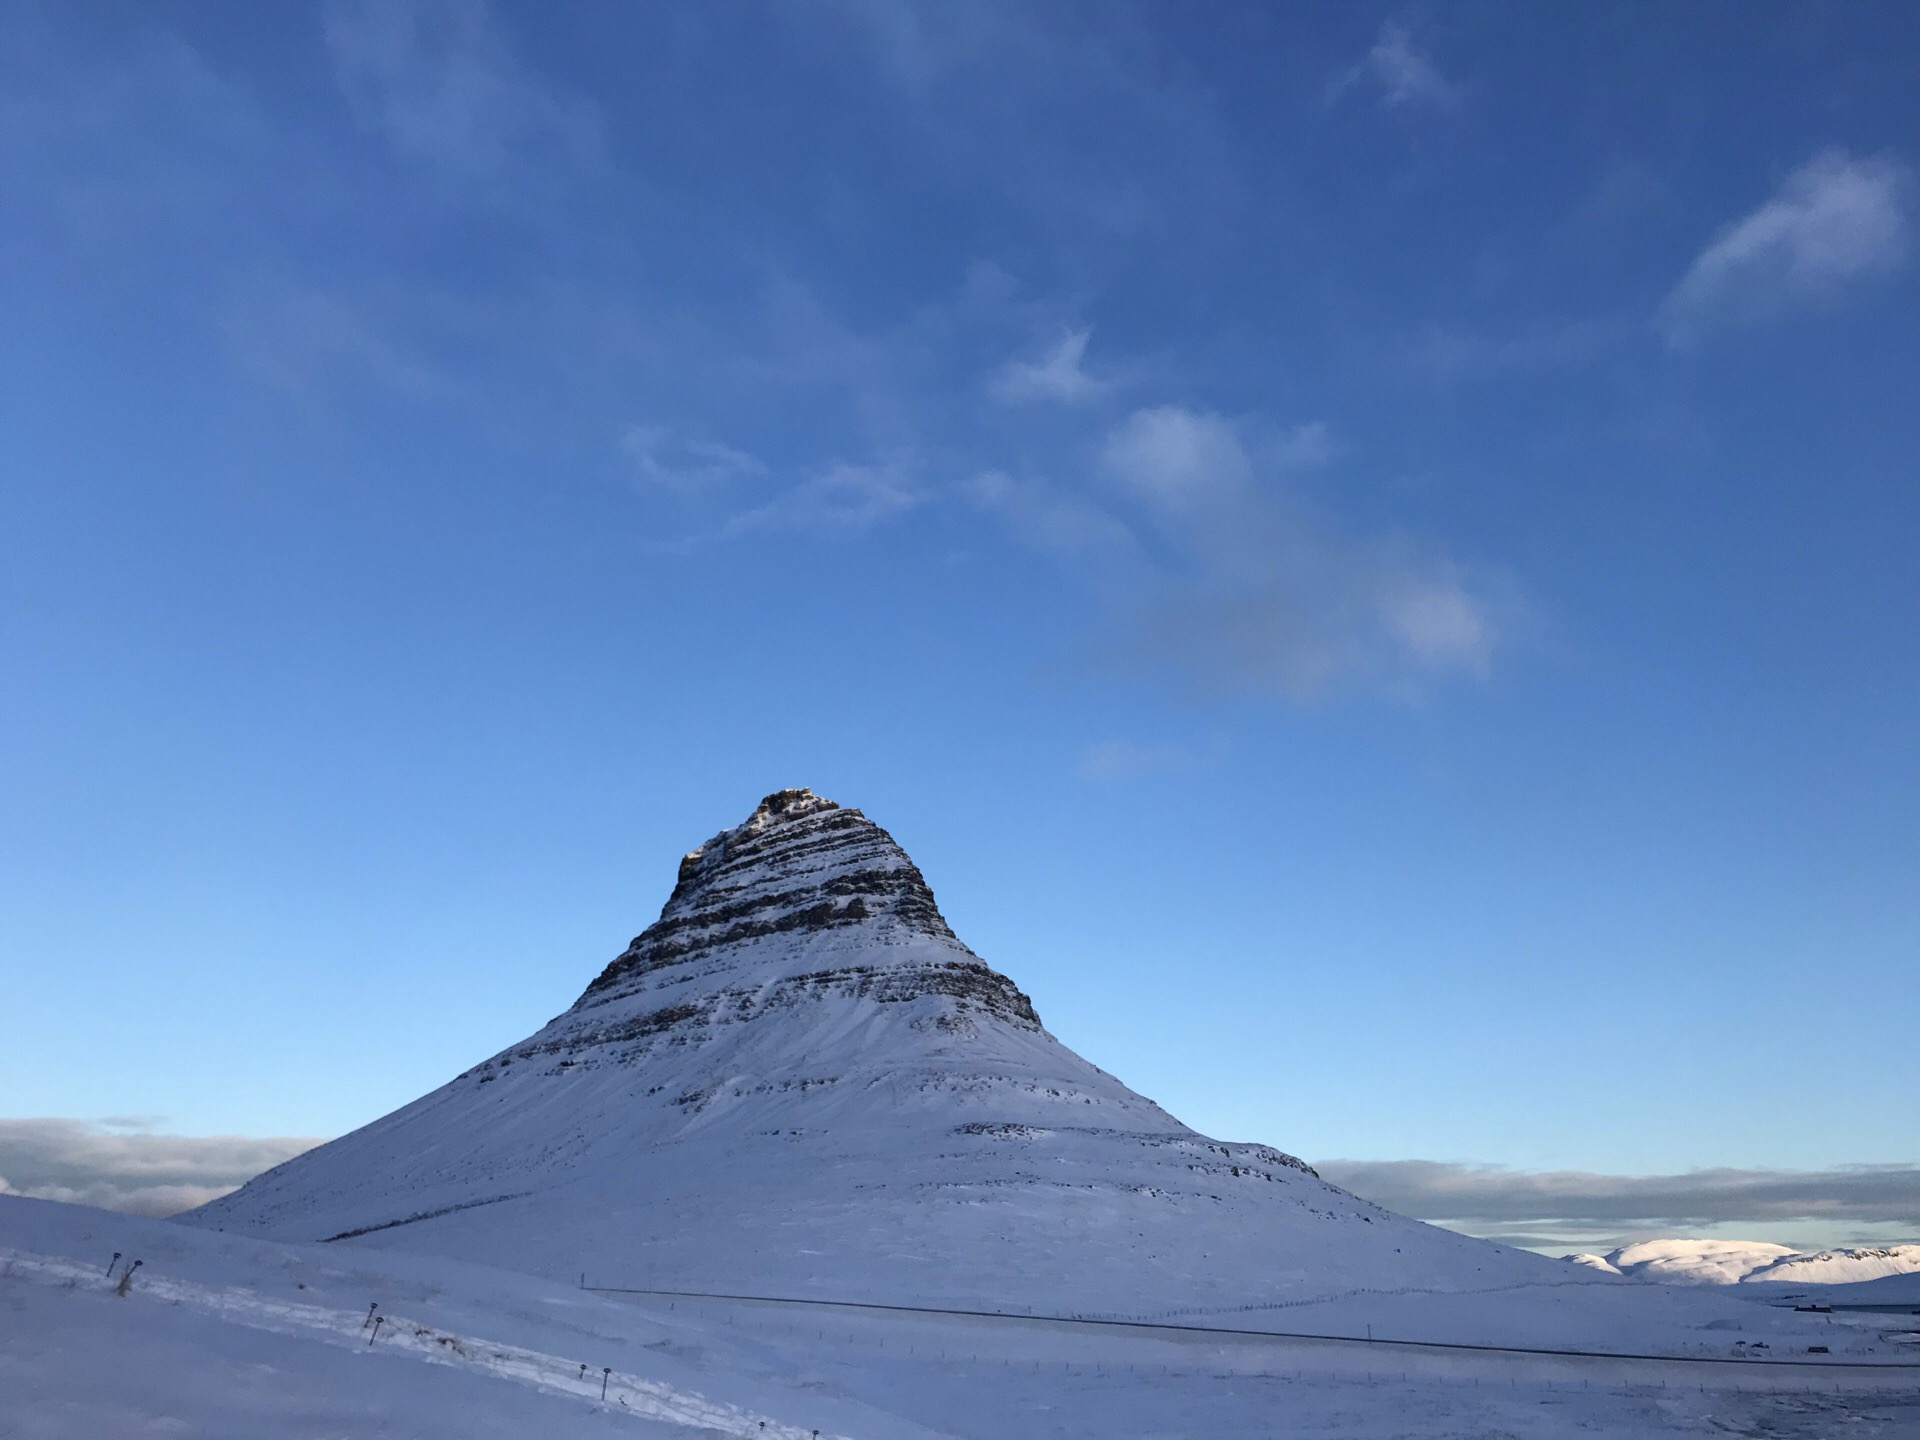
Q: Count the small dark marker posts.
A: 8